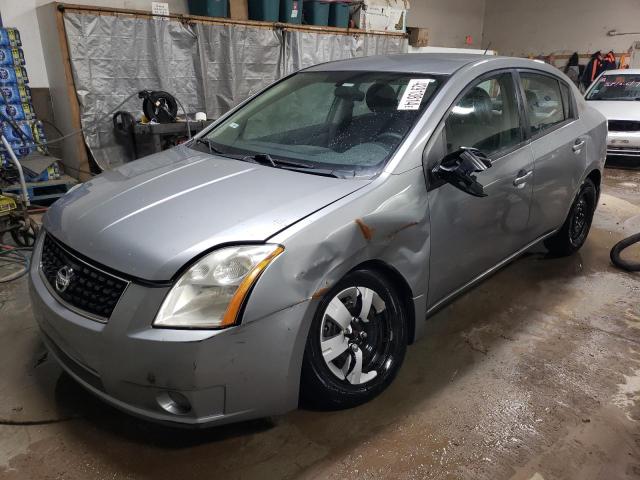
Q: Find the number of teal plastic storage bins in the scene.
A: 5